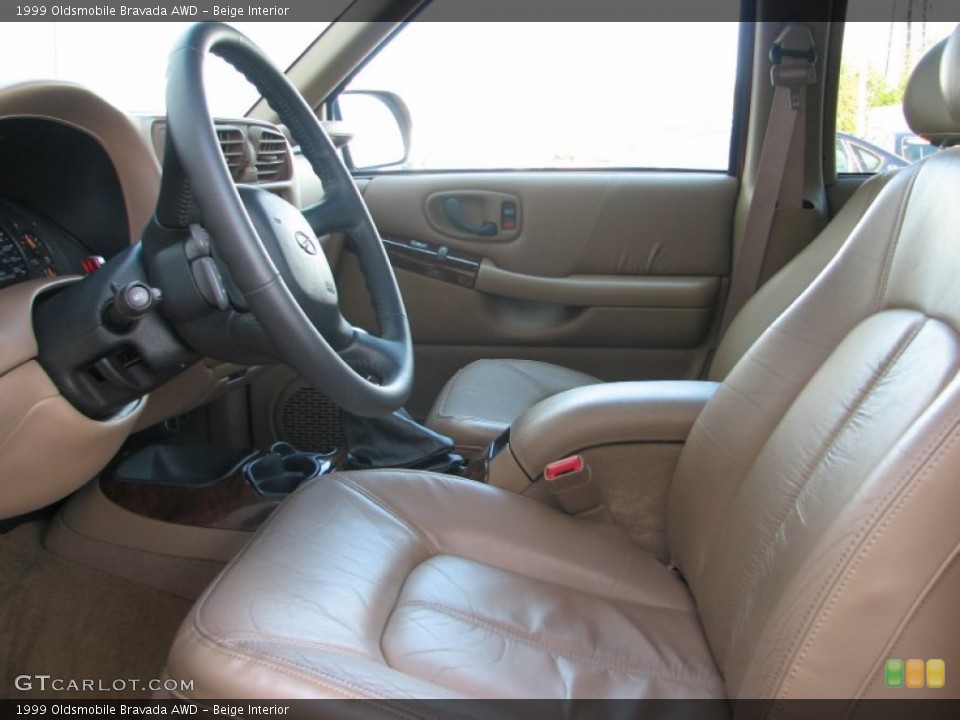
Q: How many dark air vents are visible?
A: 2